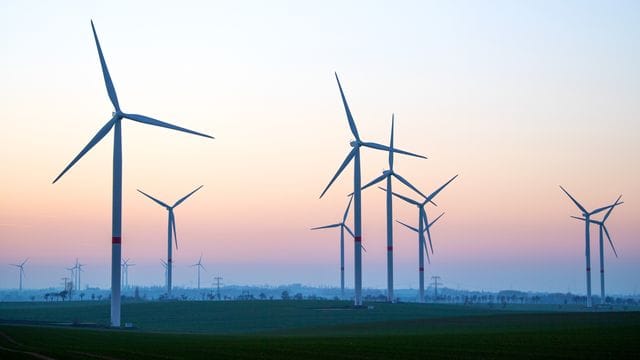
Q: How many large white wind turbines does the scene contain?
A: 9